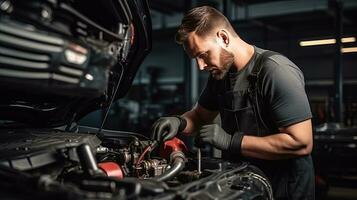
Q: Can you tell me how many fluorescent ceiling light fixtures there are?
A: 3